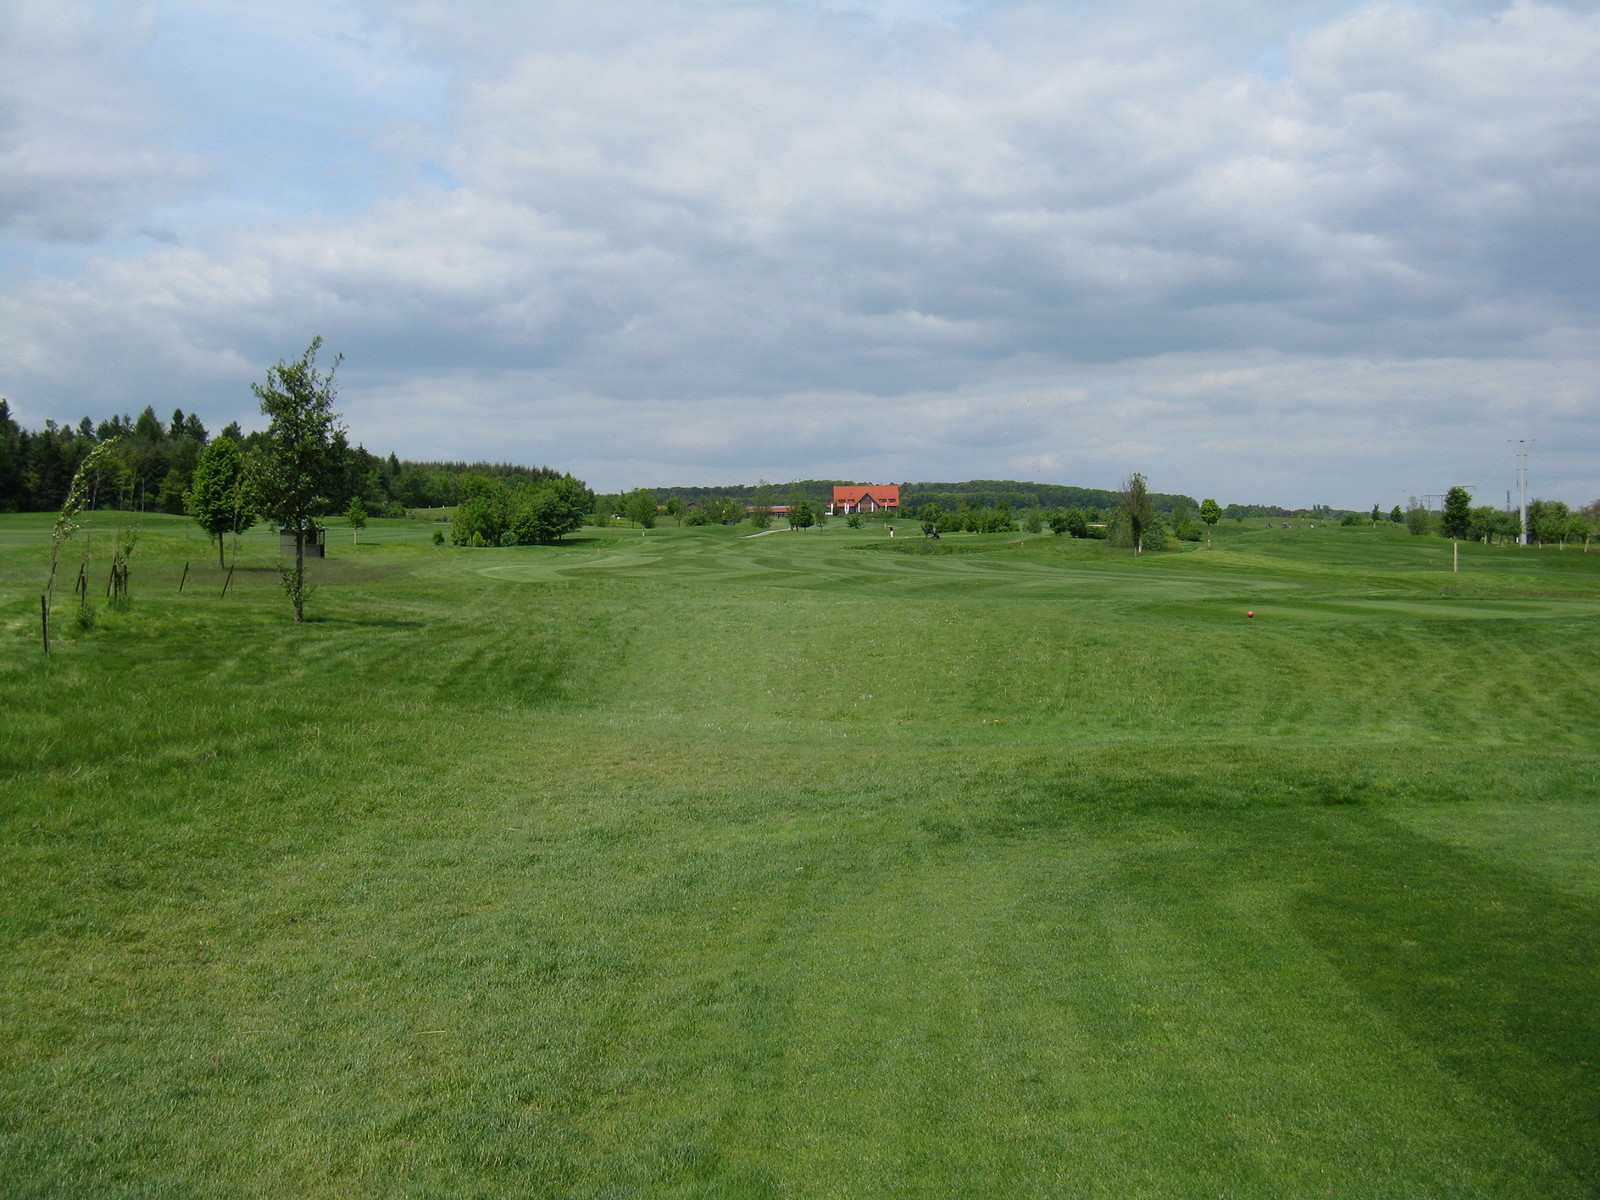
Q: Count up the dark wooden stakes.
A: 9